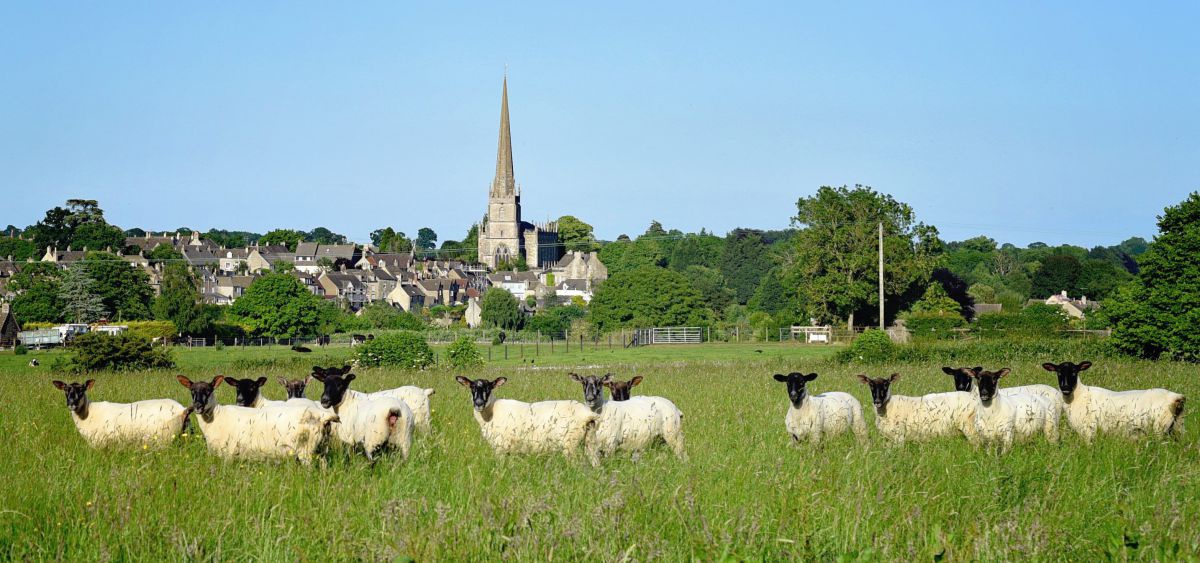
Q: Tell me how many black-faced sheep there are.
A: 14